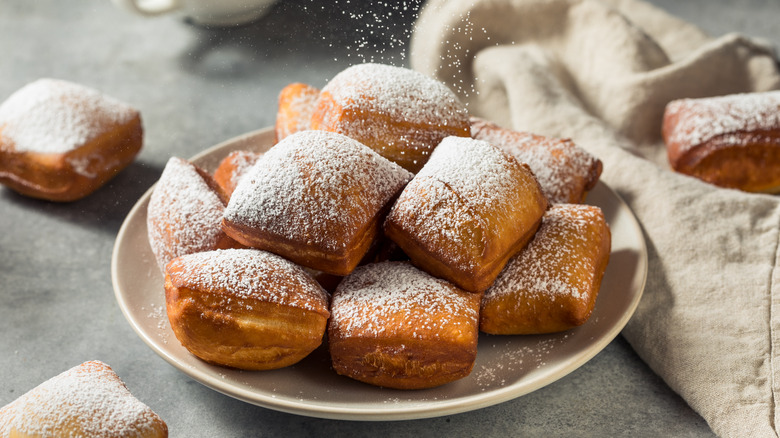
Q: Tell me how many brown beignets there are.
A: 13